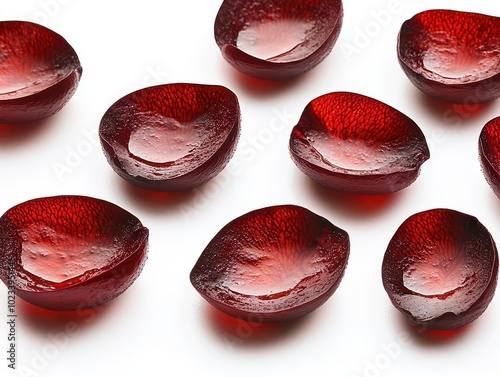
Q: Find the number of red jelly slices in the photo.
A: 9